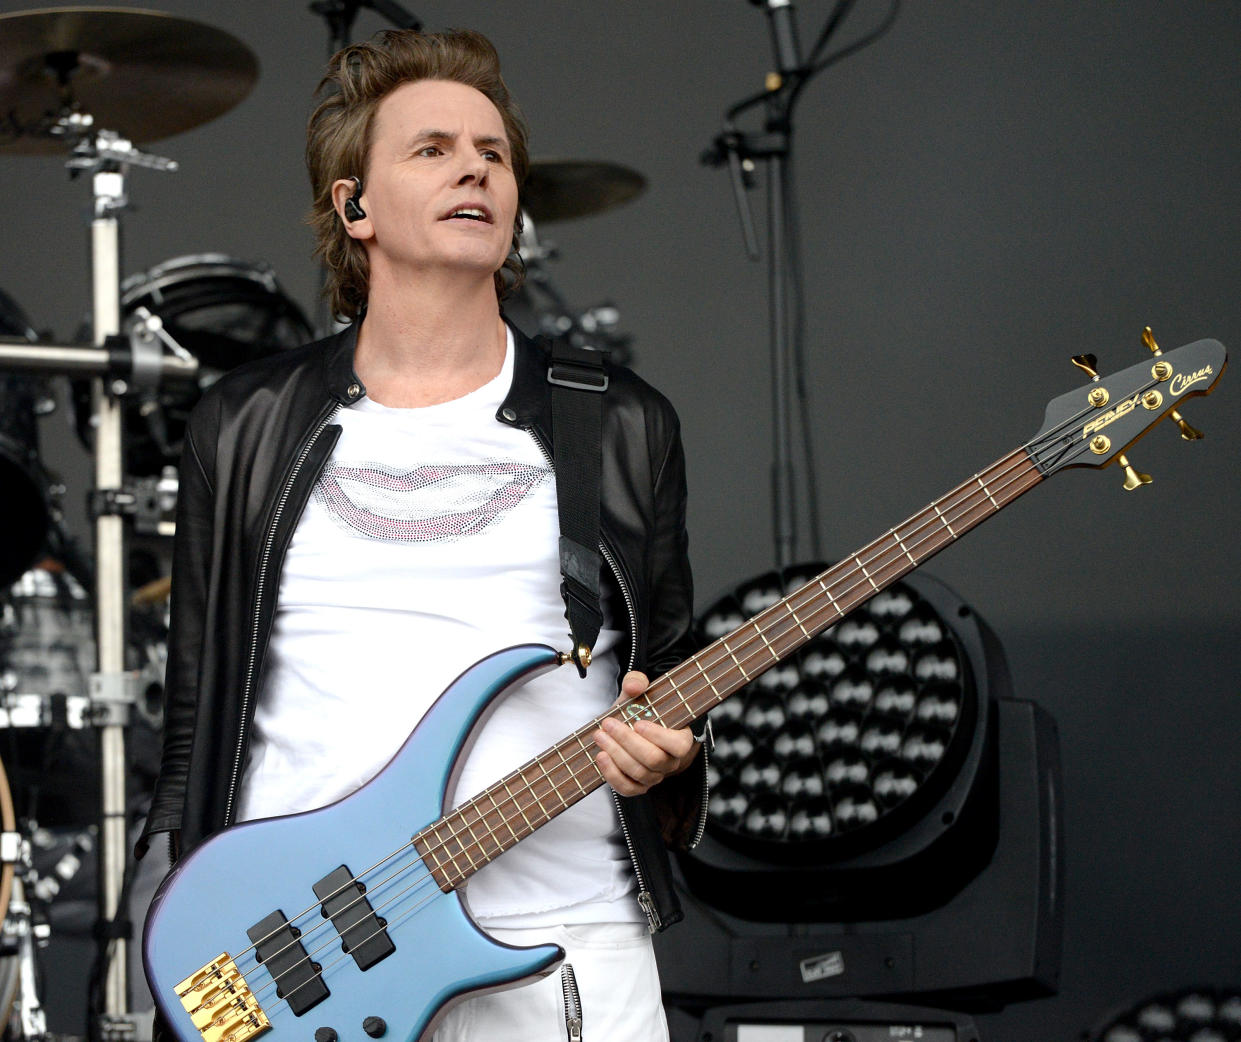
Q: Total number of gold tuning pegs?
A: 4